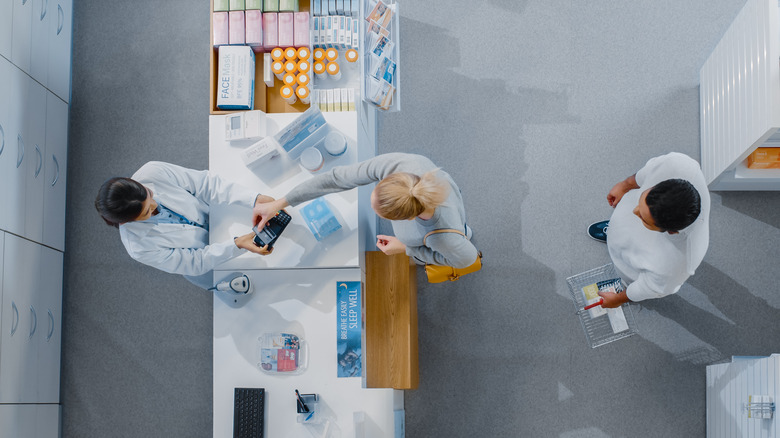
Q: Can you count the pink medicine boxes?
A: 6